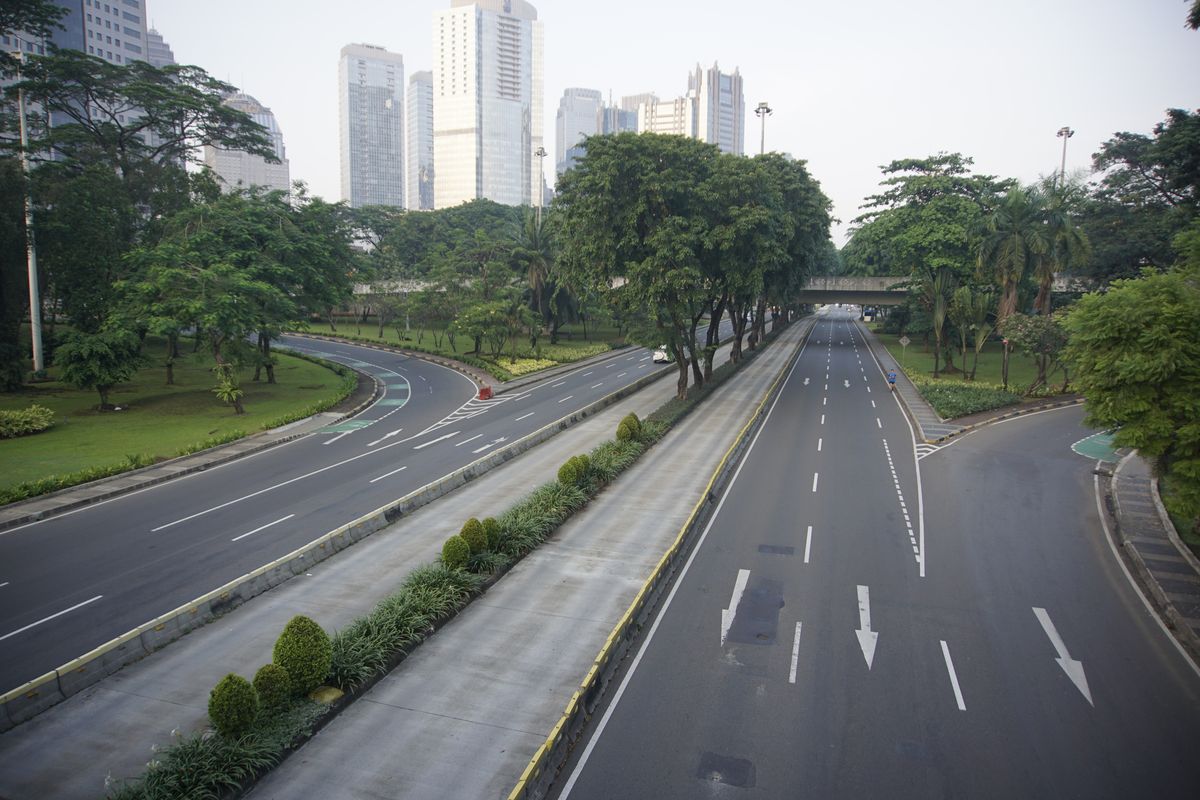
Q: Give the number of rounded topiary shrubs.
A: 12